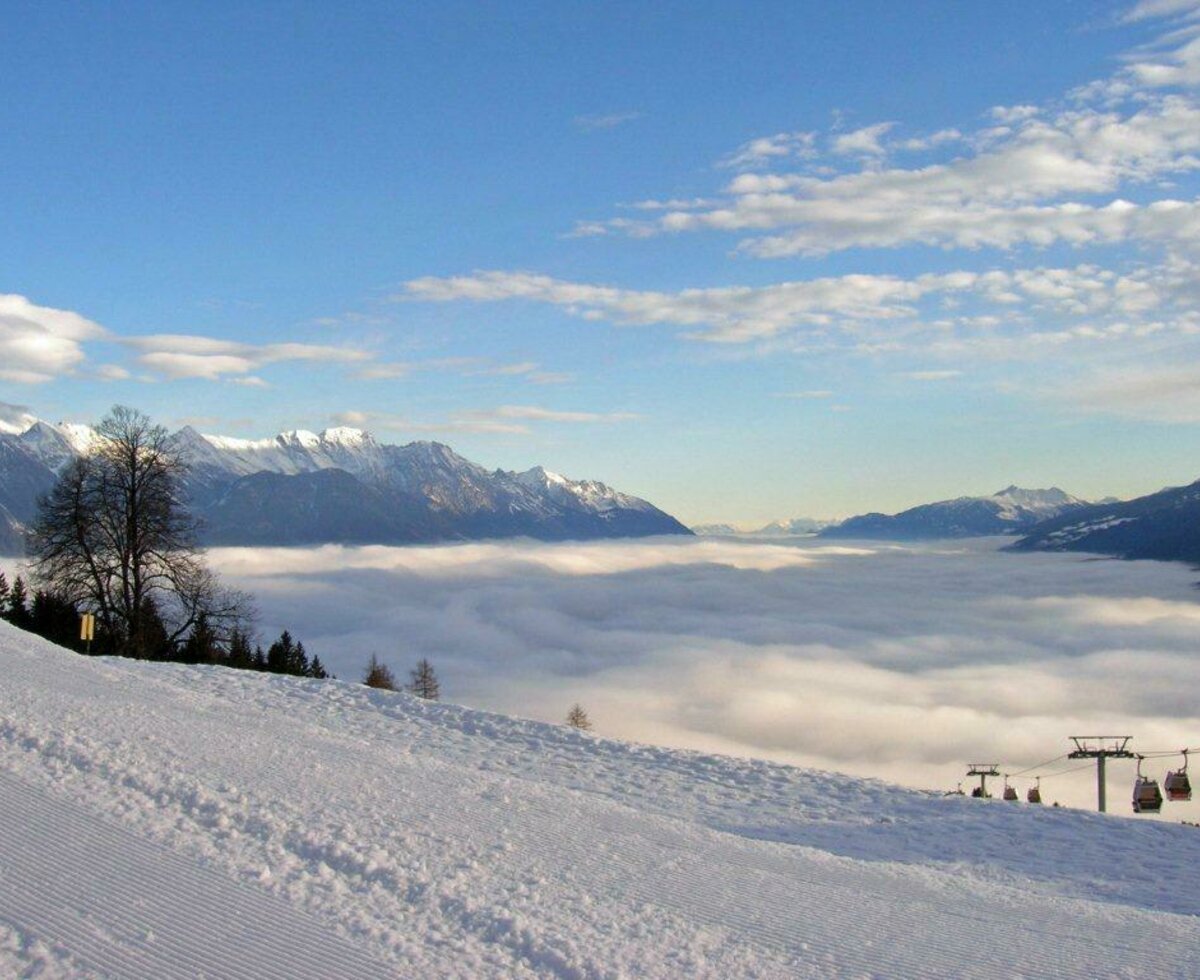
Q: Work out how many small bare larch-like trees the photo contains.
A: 3